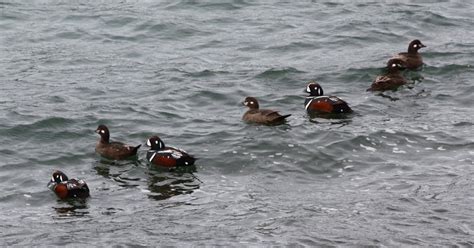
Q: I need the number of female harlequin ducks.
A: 4